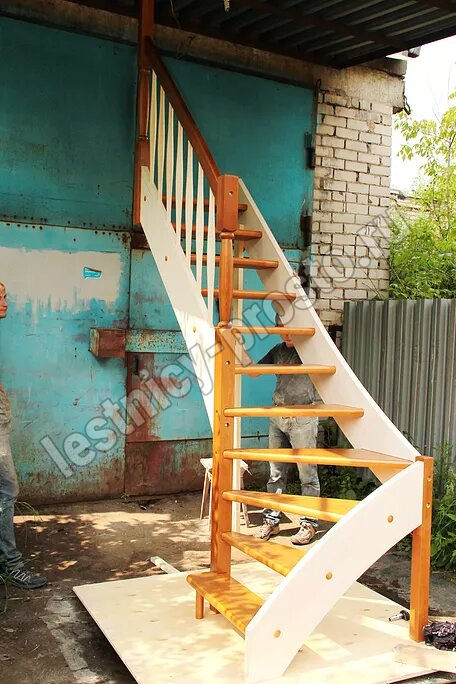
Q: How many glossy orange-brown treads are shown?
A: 11